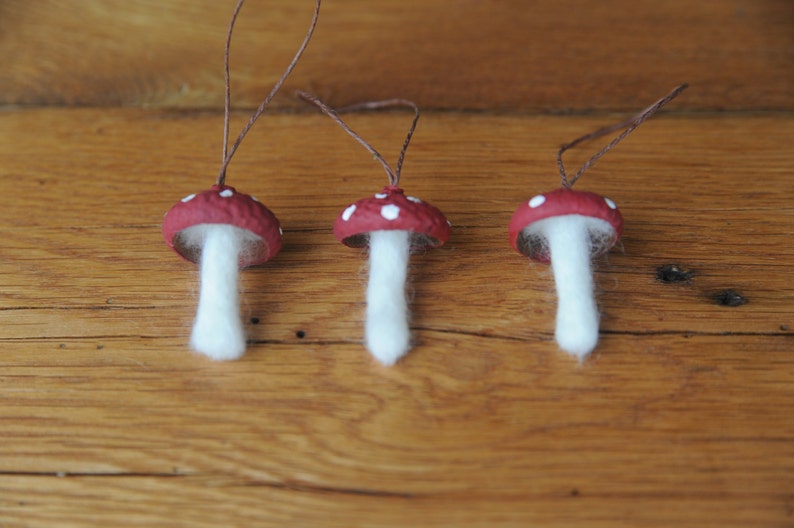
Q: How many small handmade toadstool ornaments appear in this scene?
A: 3